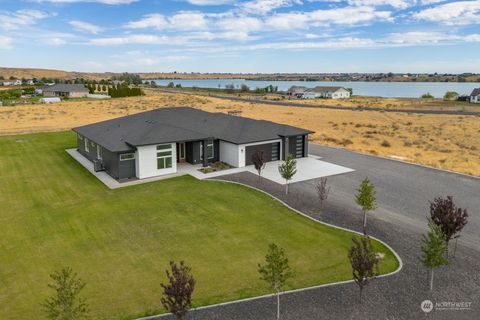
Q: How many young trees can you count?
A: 10